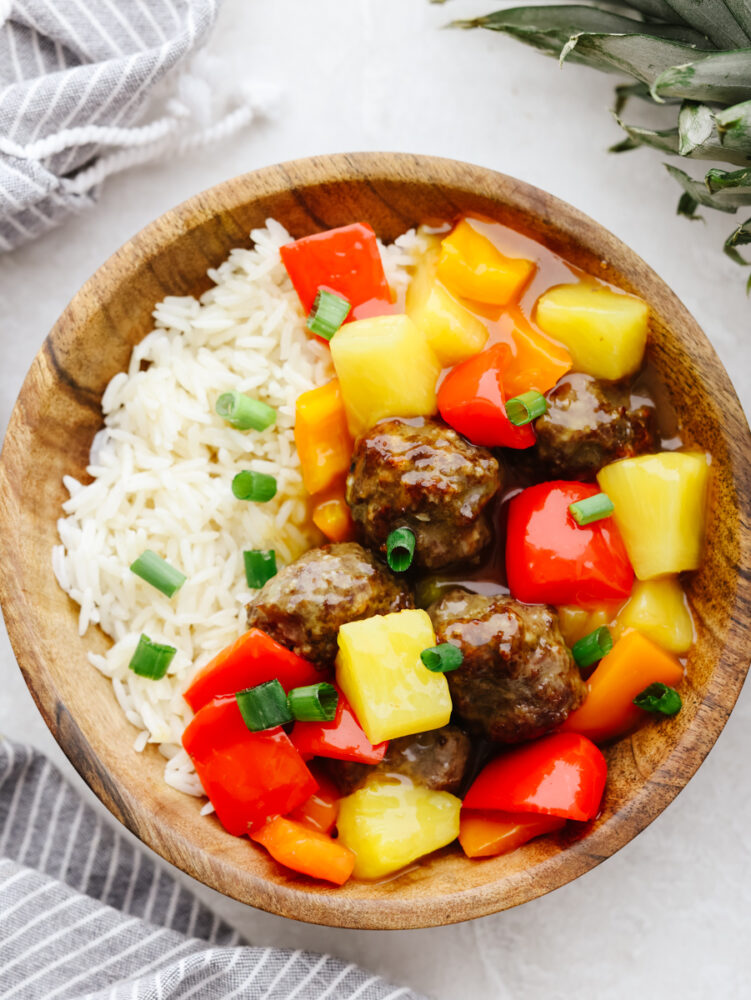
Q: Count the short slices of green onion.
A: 14